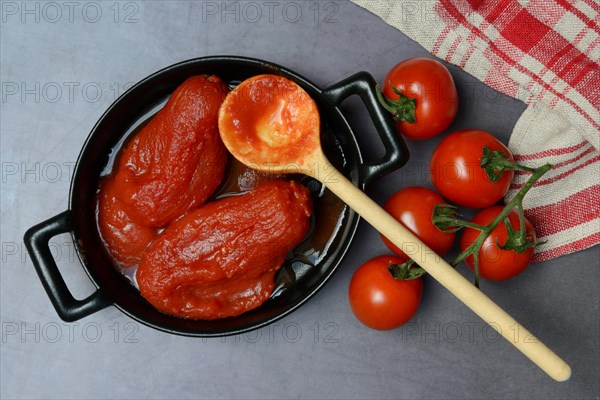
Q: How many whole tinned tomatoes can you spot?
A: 2